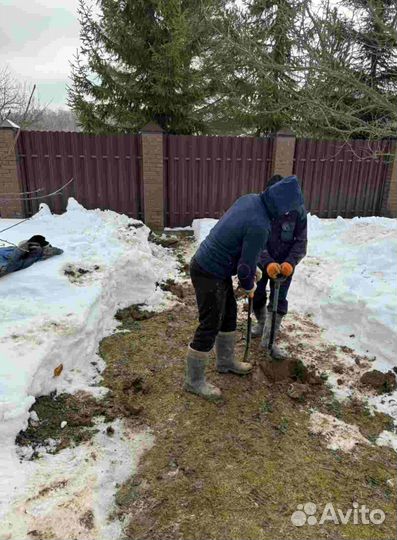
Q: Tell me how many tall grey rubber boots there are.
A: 4